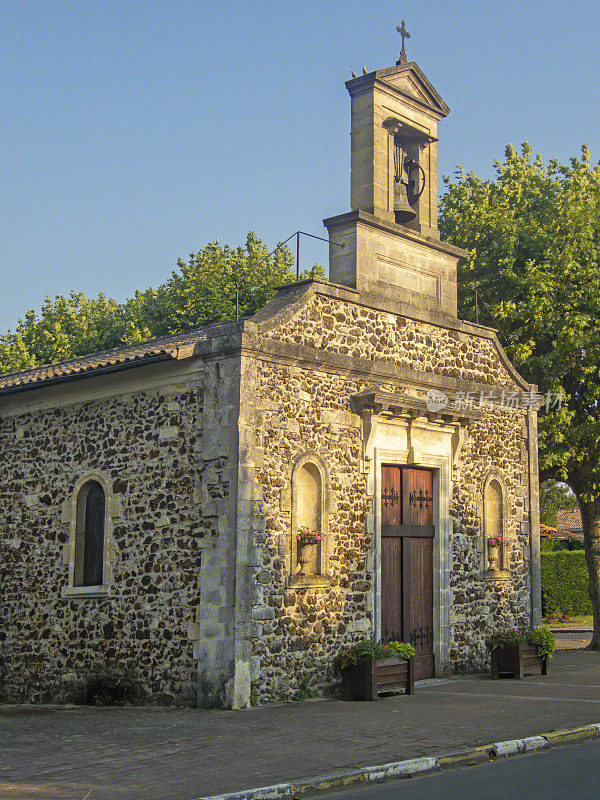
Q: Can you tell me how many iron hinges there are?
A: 4